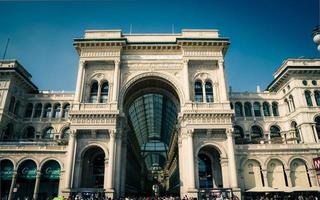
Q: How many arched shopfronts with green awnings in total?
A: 3